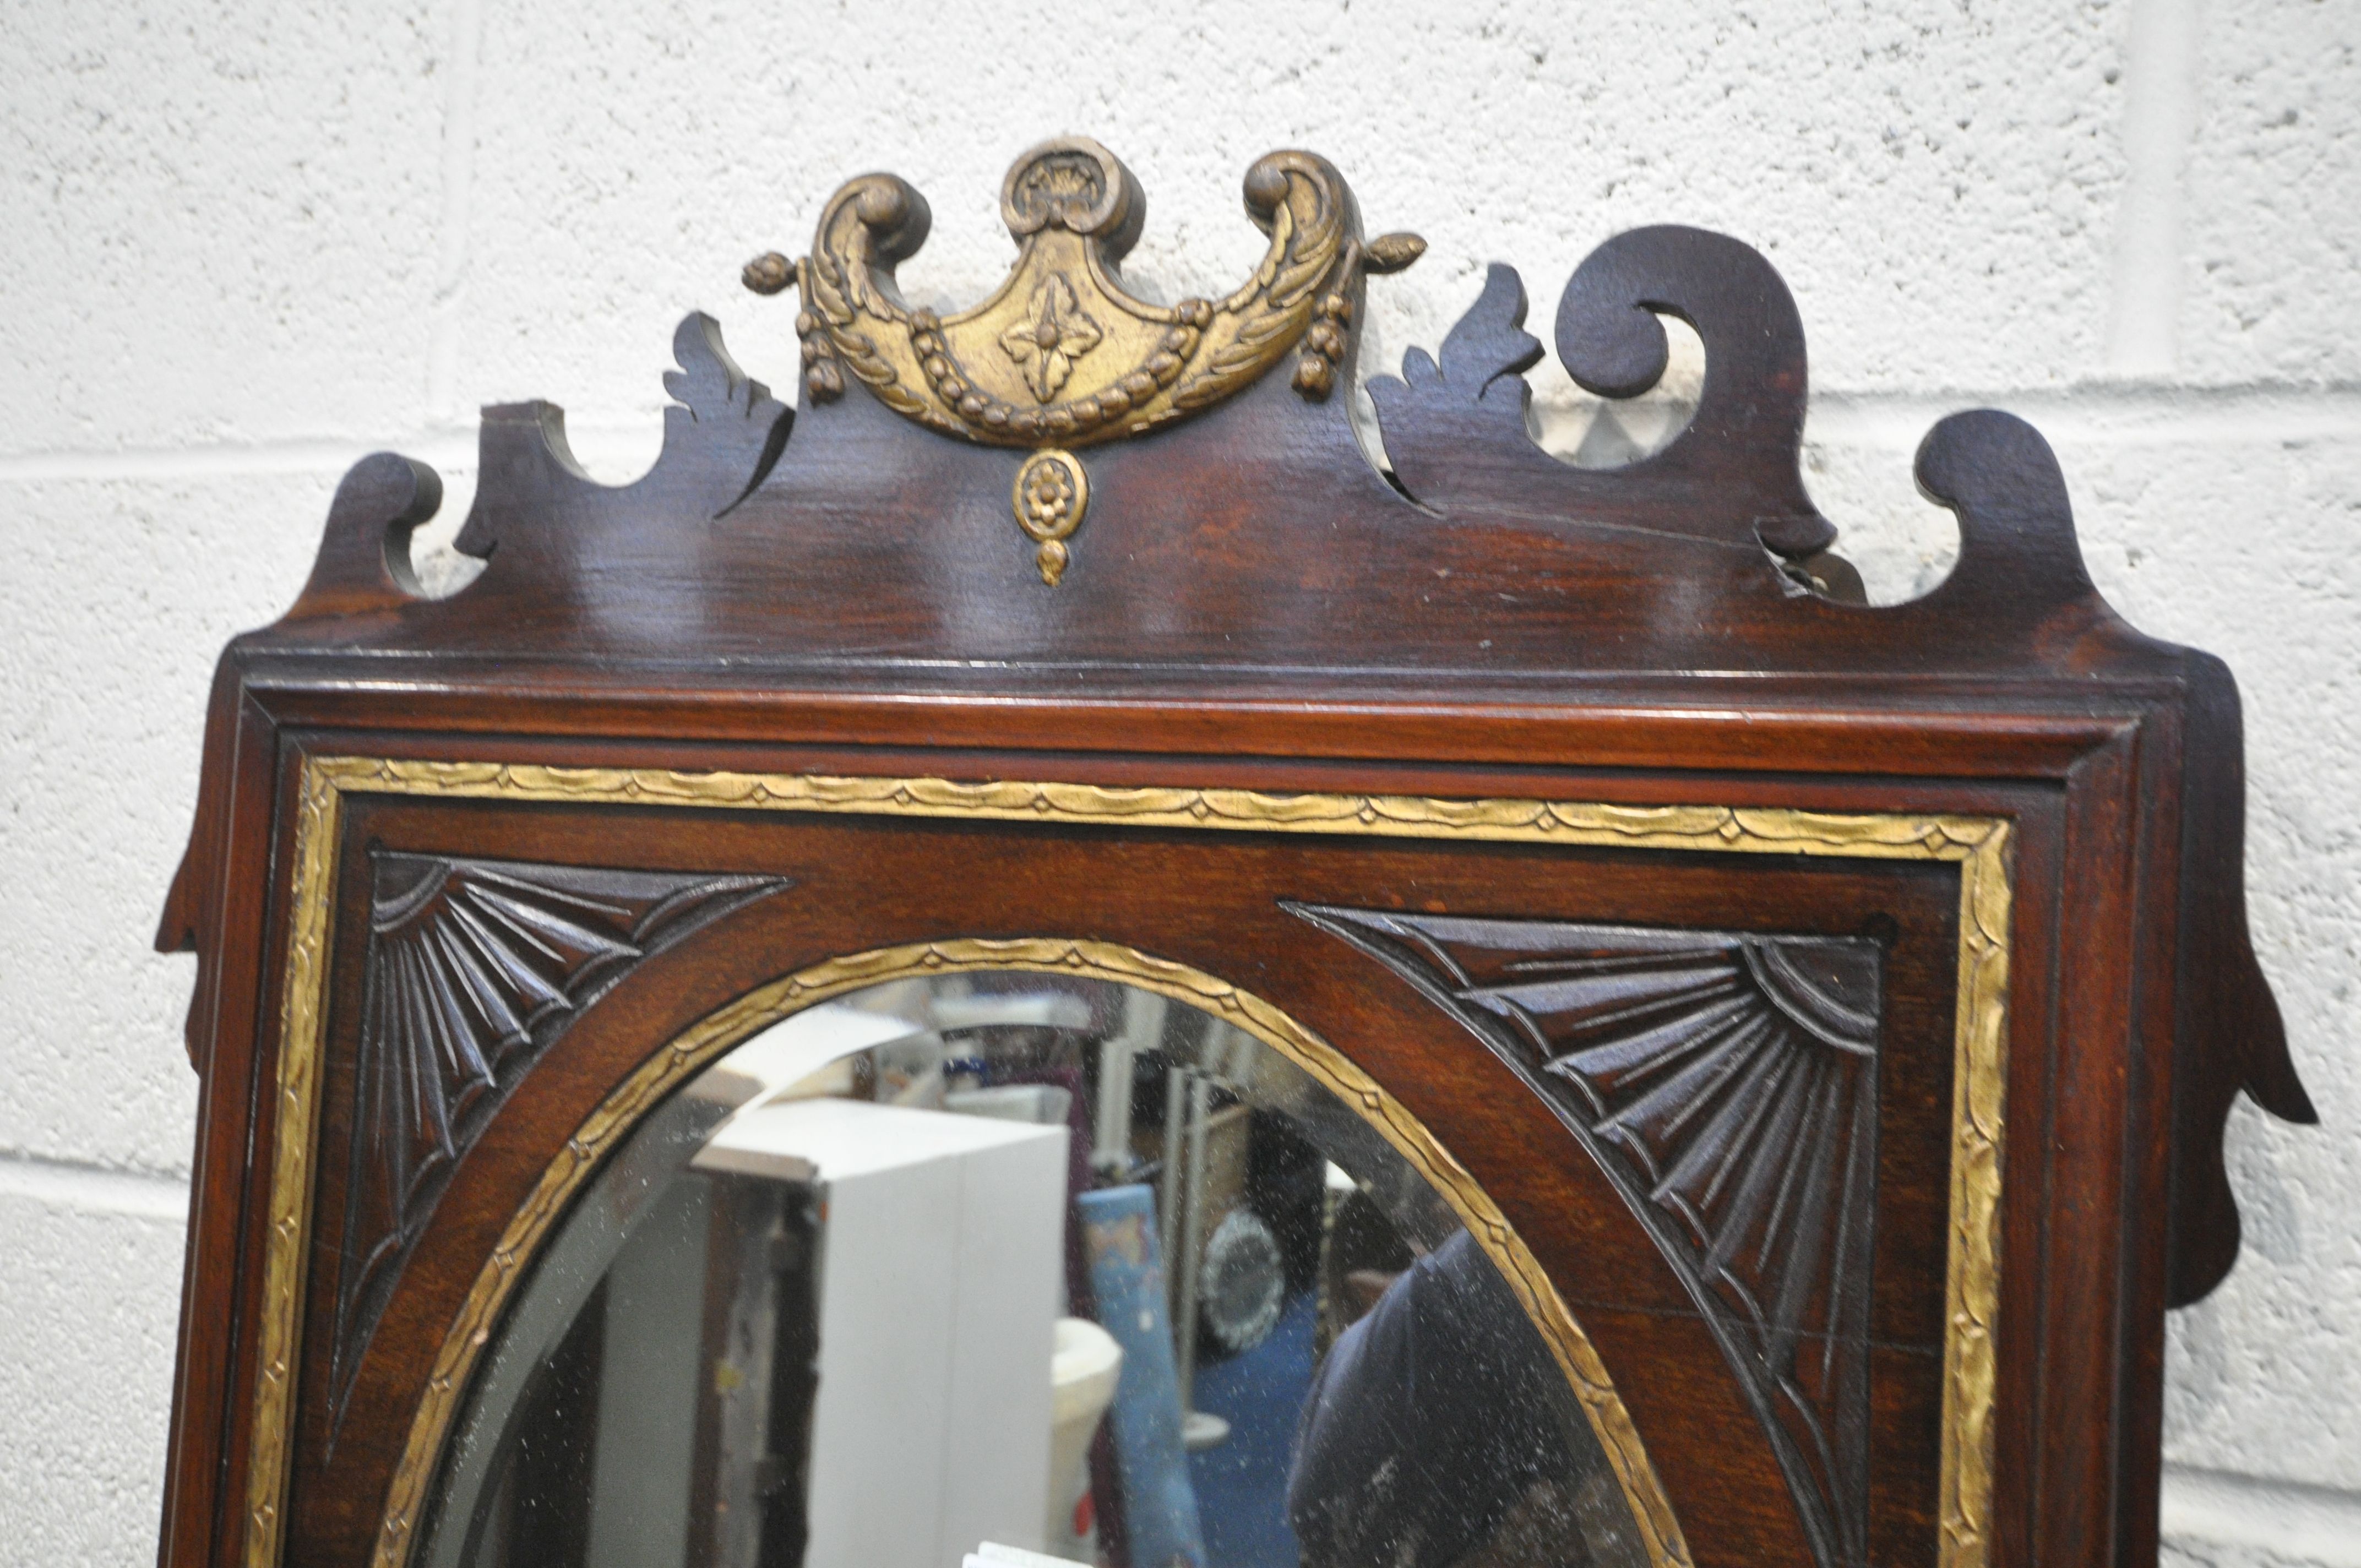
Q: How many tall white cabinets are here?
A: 1